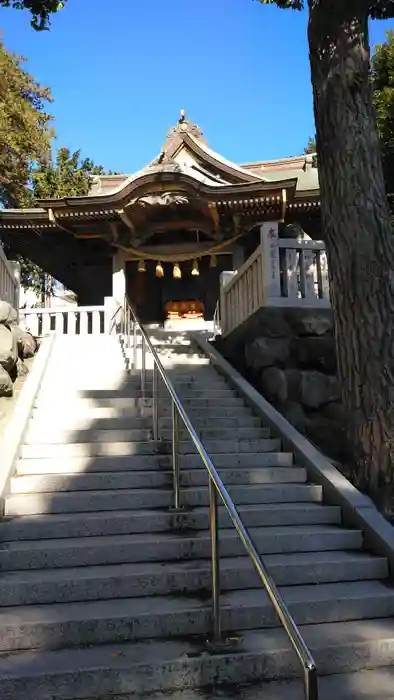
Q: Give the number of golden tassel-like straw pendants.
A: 5